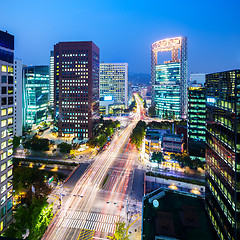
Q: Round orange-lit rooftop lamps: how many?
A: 2